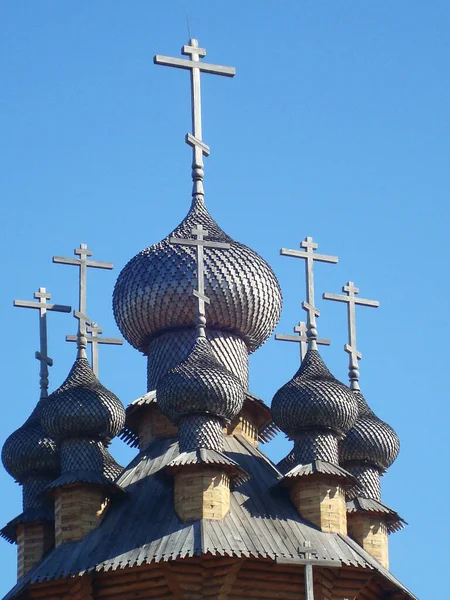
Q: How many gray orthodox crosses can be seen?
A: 9